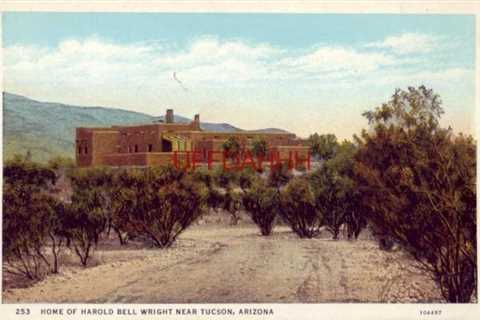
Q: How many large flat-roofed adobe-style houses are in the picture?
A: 1